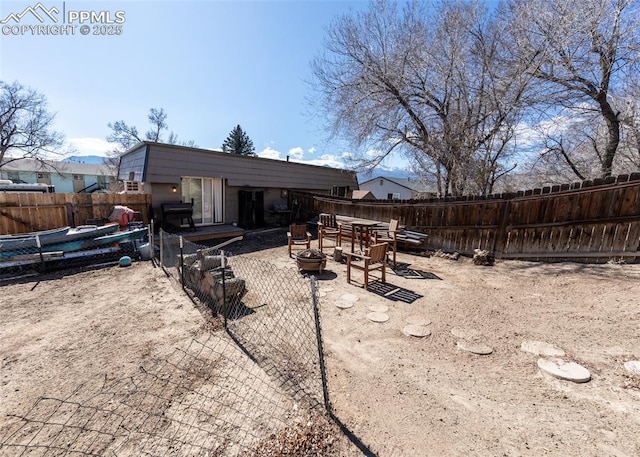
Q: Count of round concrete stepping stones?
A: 13